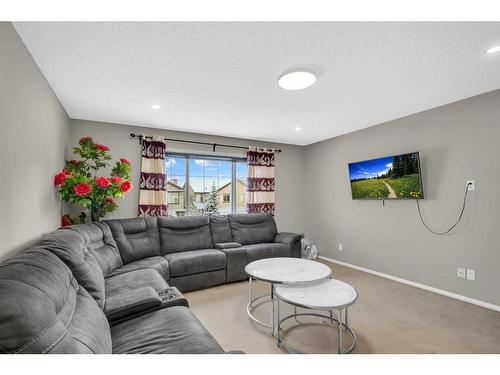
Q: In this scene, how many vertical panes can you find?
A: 3